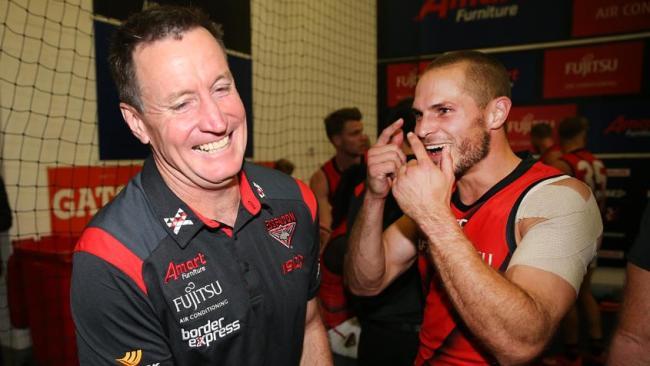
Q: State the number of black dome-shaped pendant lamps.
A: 0